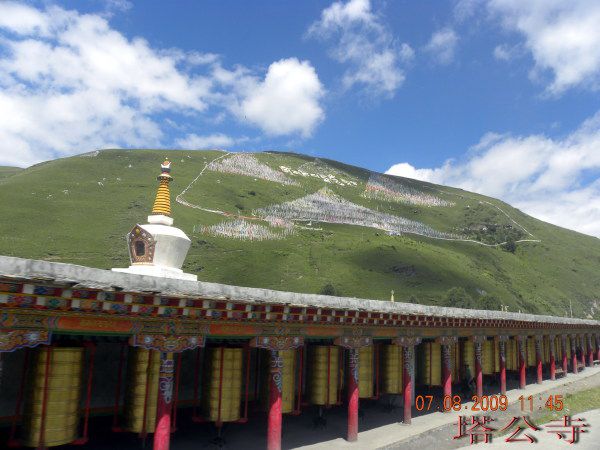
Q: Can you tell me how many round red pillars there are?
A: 15